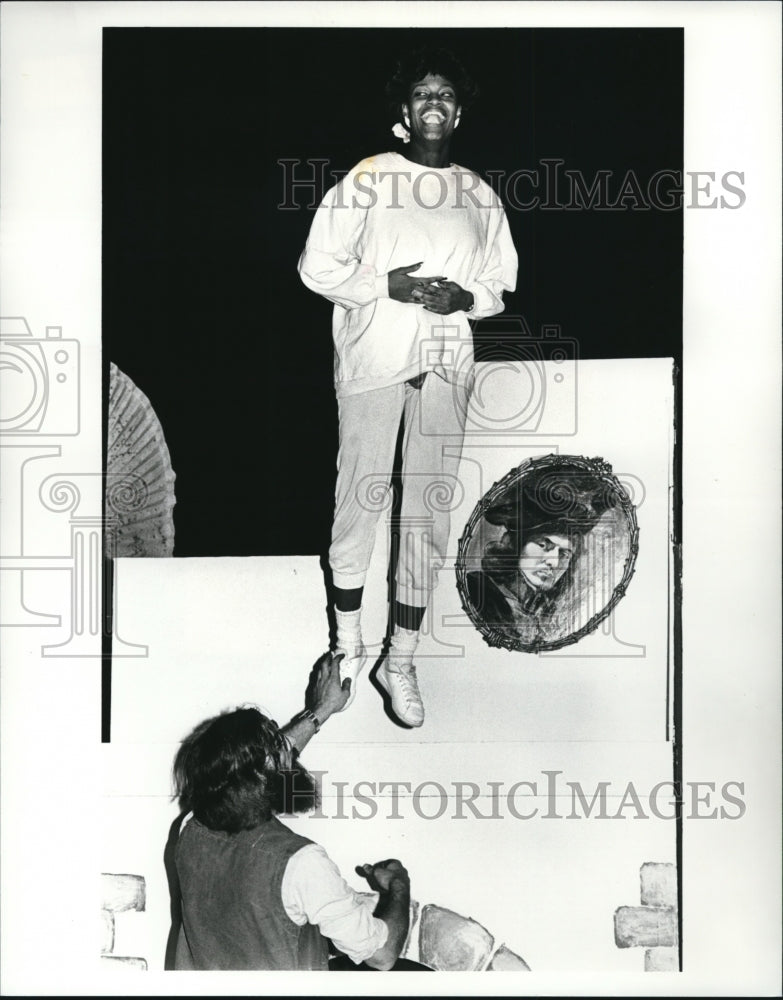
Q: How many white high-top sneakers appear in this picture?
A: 2